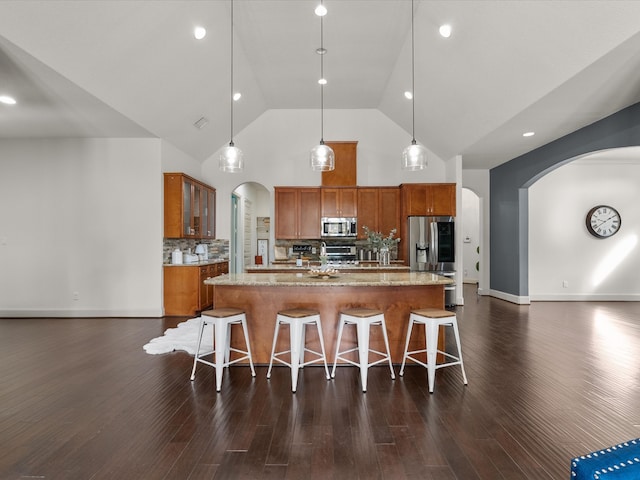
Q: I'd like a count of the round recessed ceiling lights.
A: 8